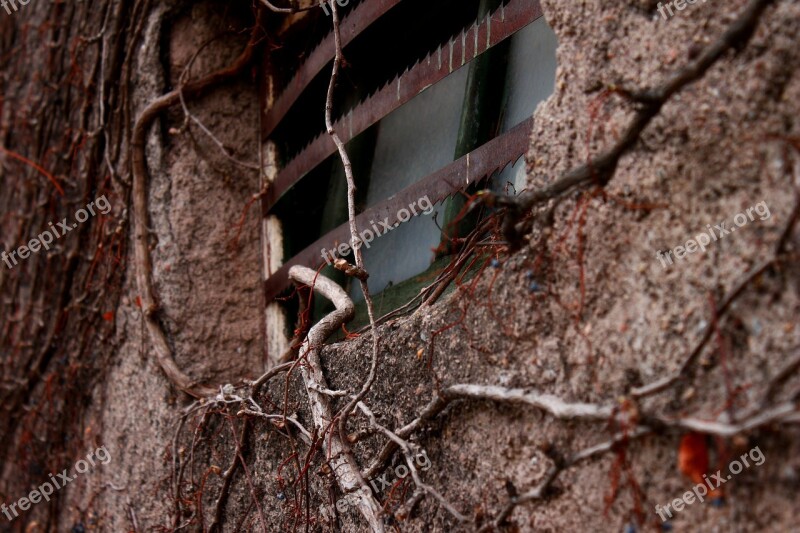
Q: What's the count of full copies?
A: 6